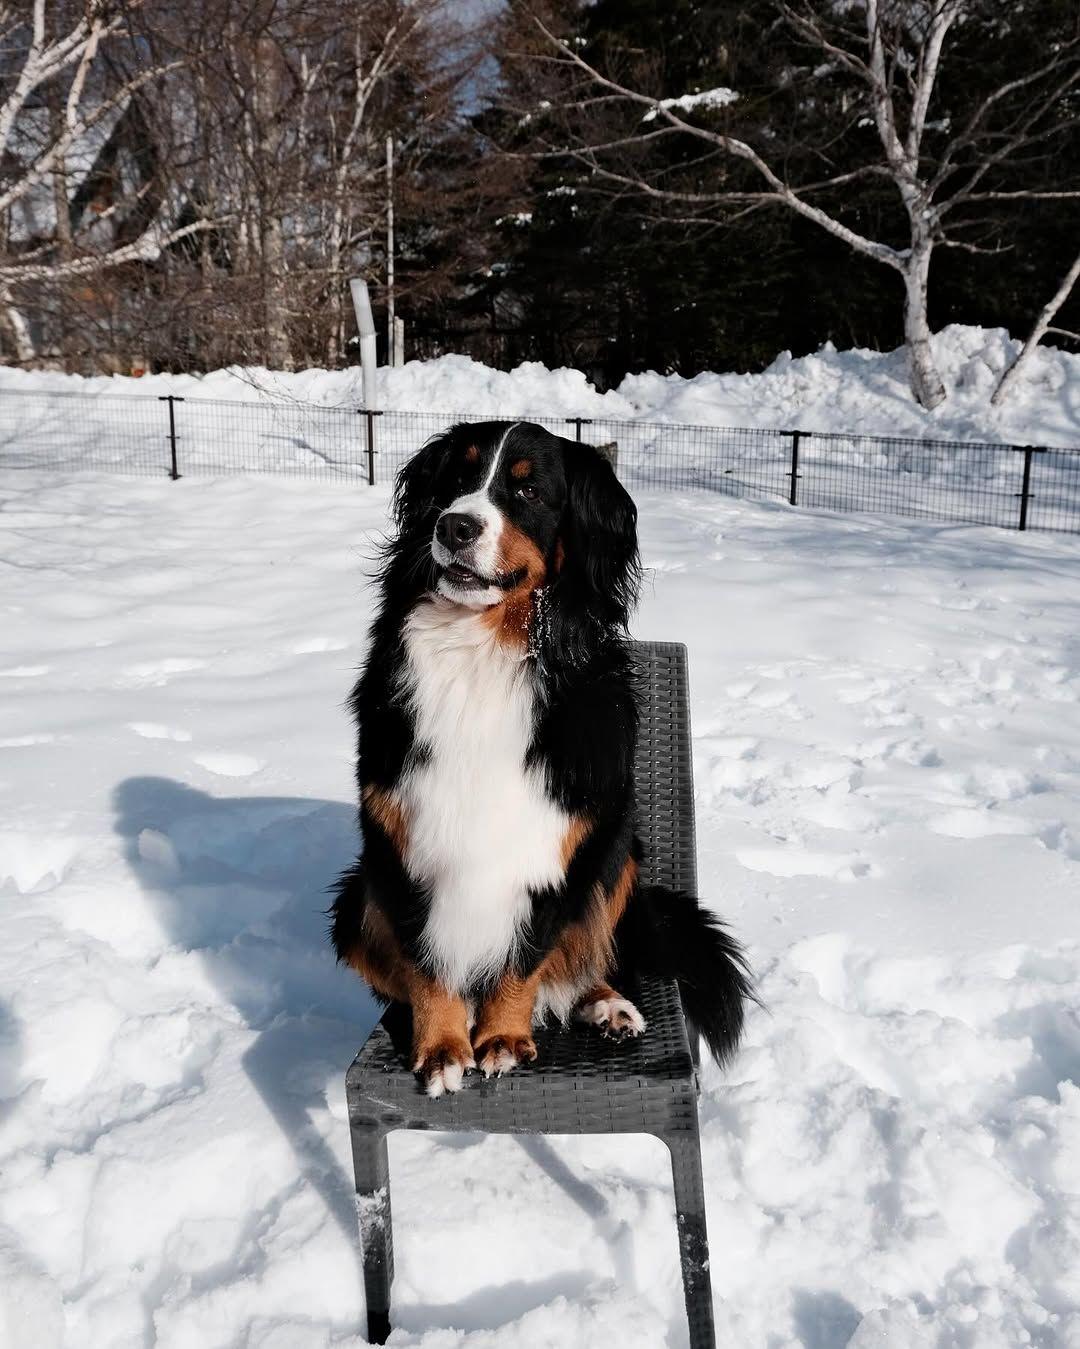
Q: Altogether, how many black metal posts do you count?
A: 5